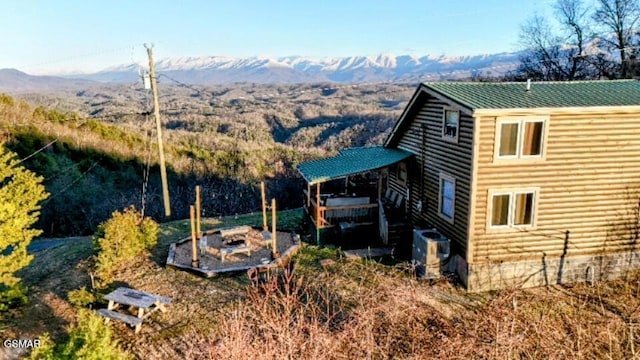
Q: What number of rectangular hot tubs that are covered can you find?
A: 1